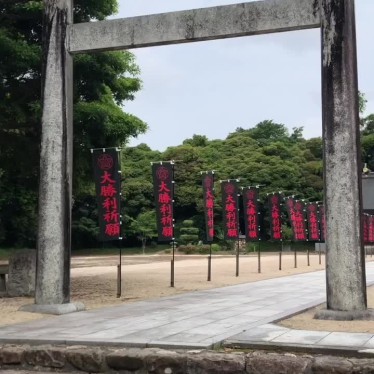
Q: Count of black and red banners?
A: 12